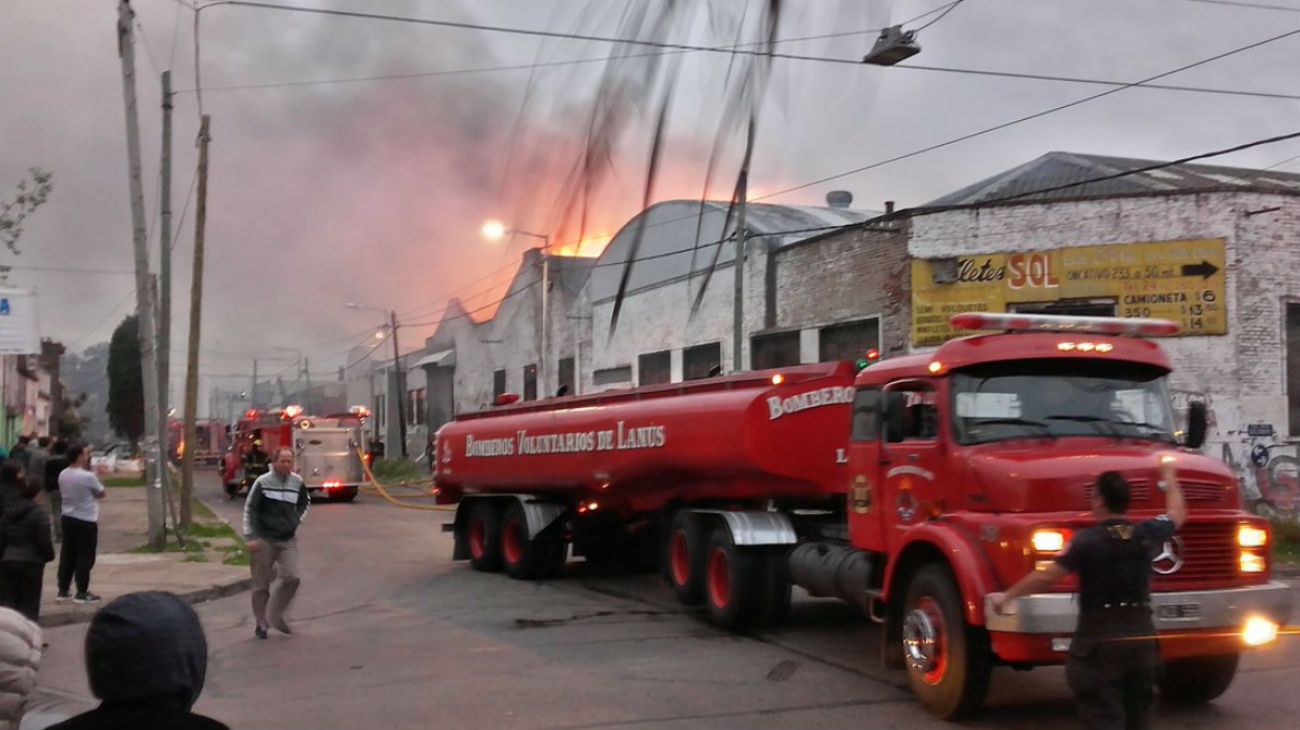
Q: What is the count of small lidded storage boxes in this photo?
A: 0